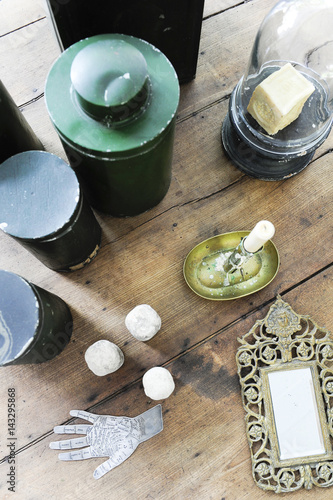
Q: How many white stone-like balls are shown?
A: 3